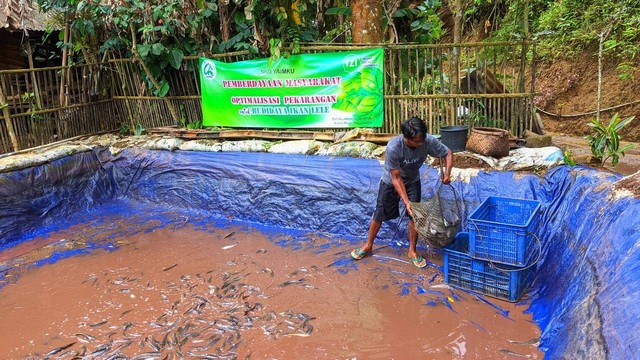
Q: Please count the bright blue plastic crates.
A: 2